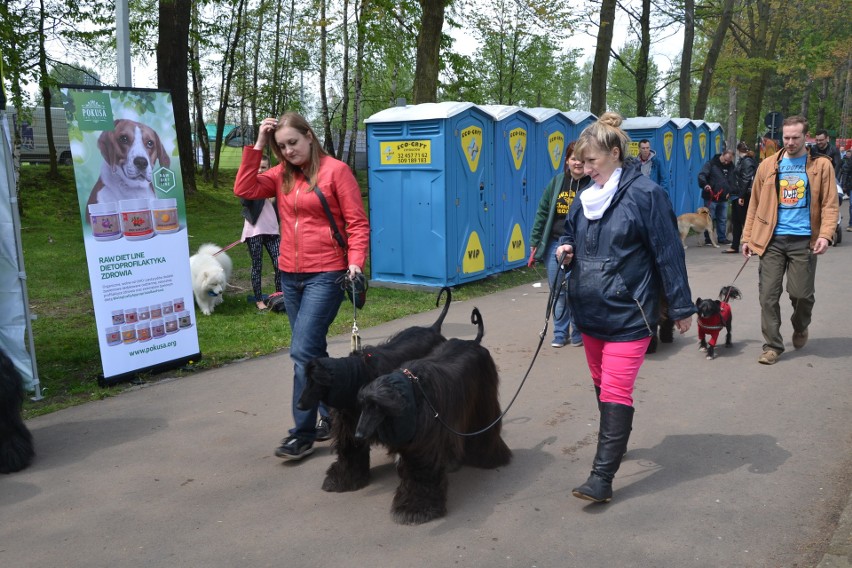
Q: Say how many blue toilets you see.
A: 8